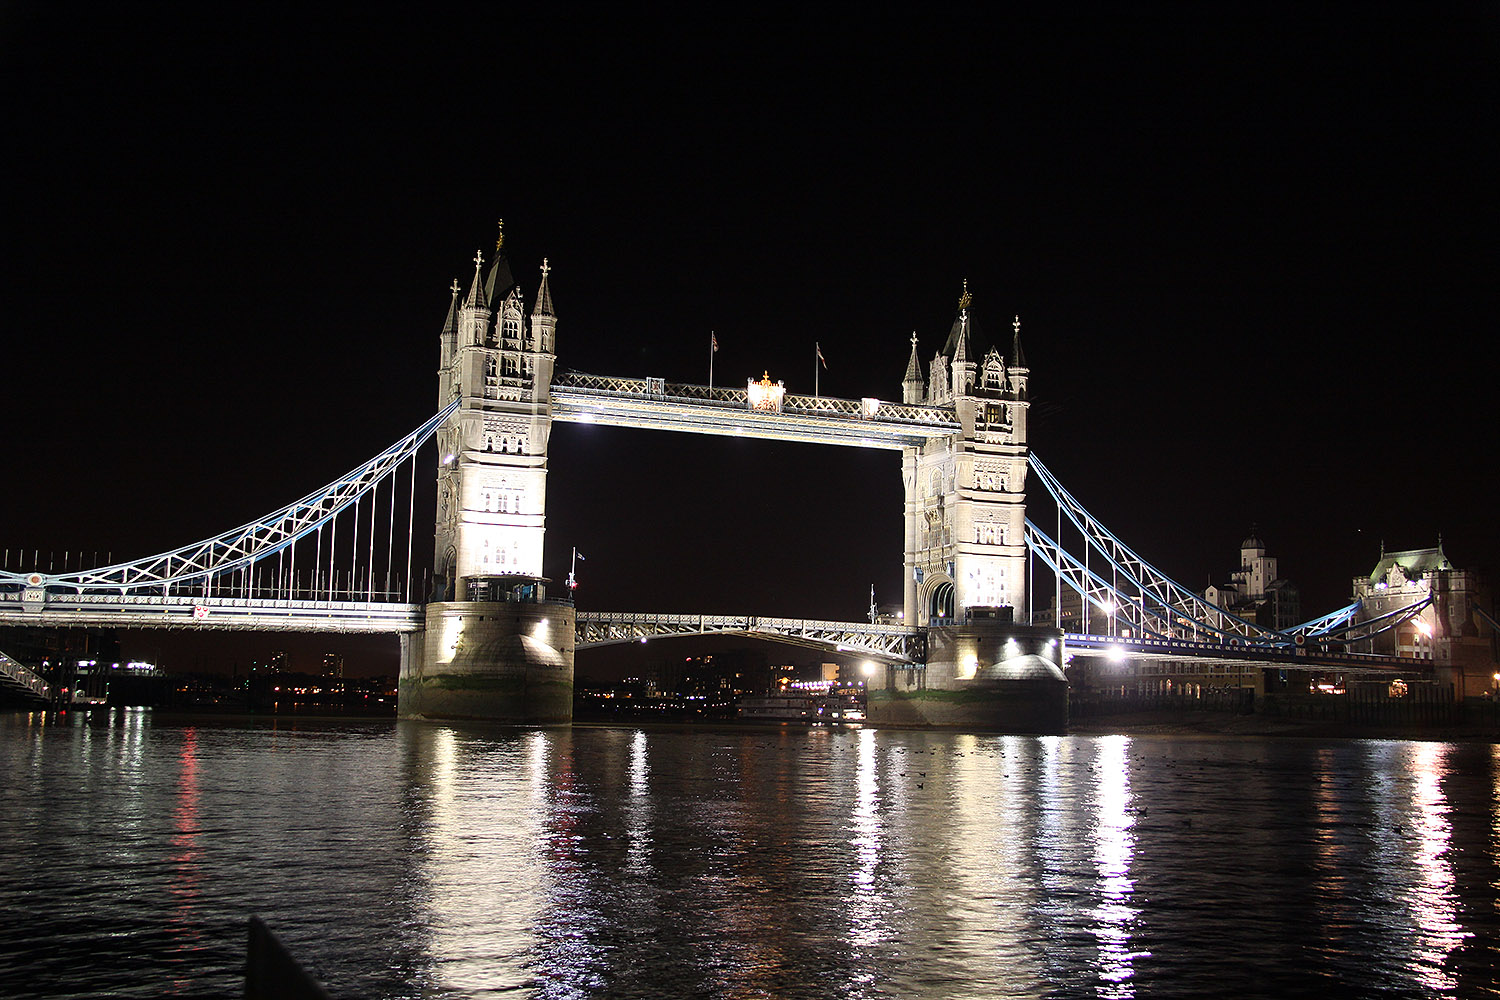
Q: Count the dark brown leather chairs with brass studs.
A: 0